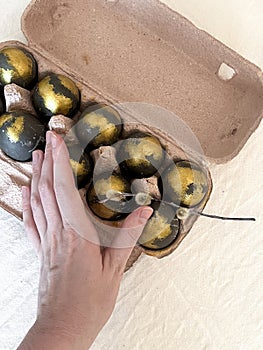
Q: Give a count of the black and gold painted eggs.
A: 9